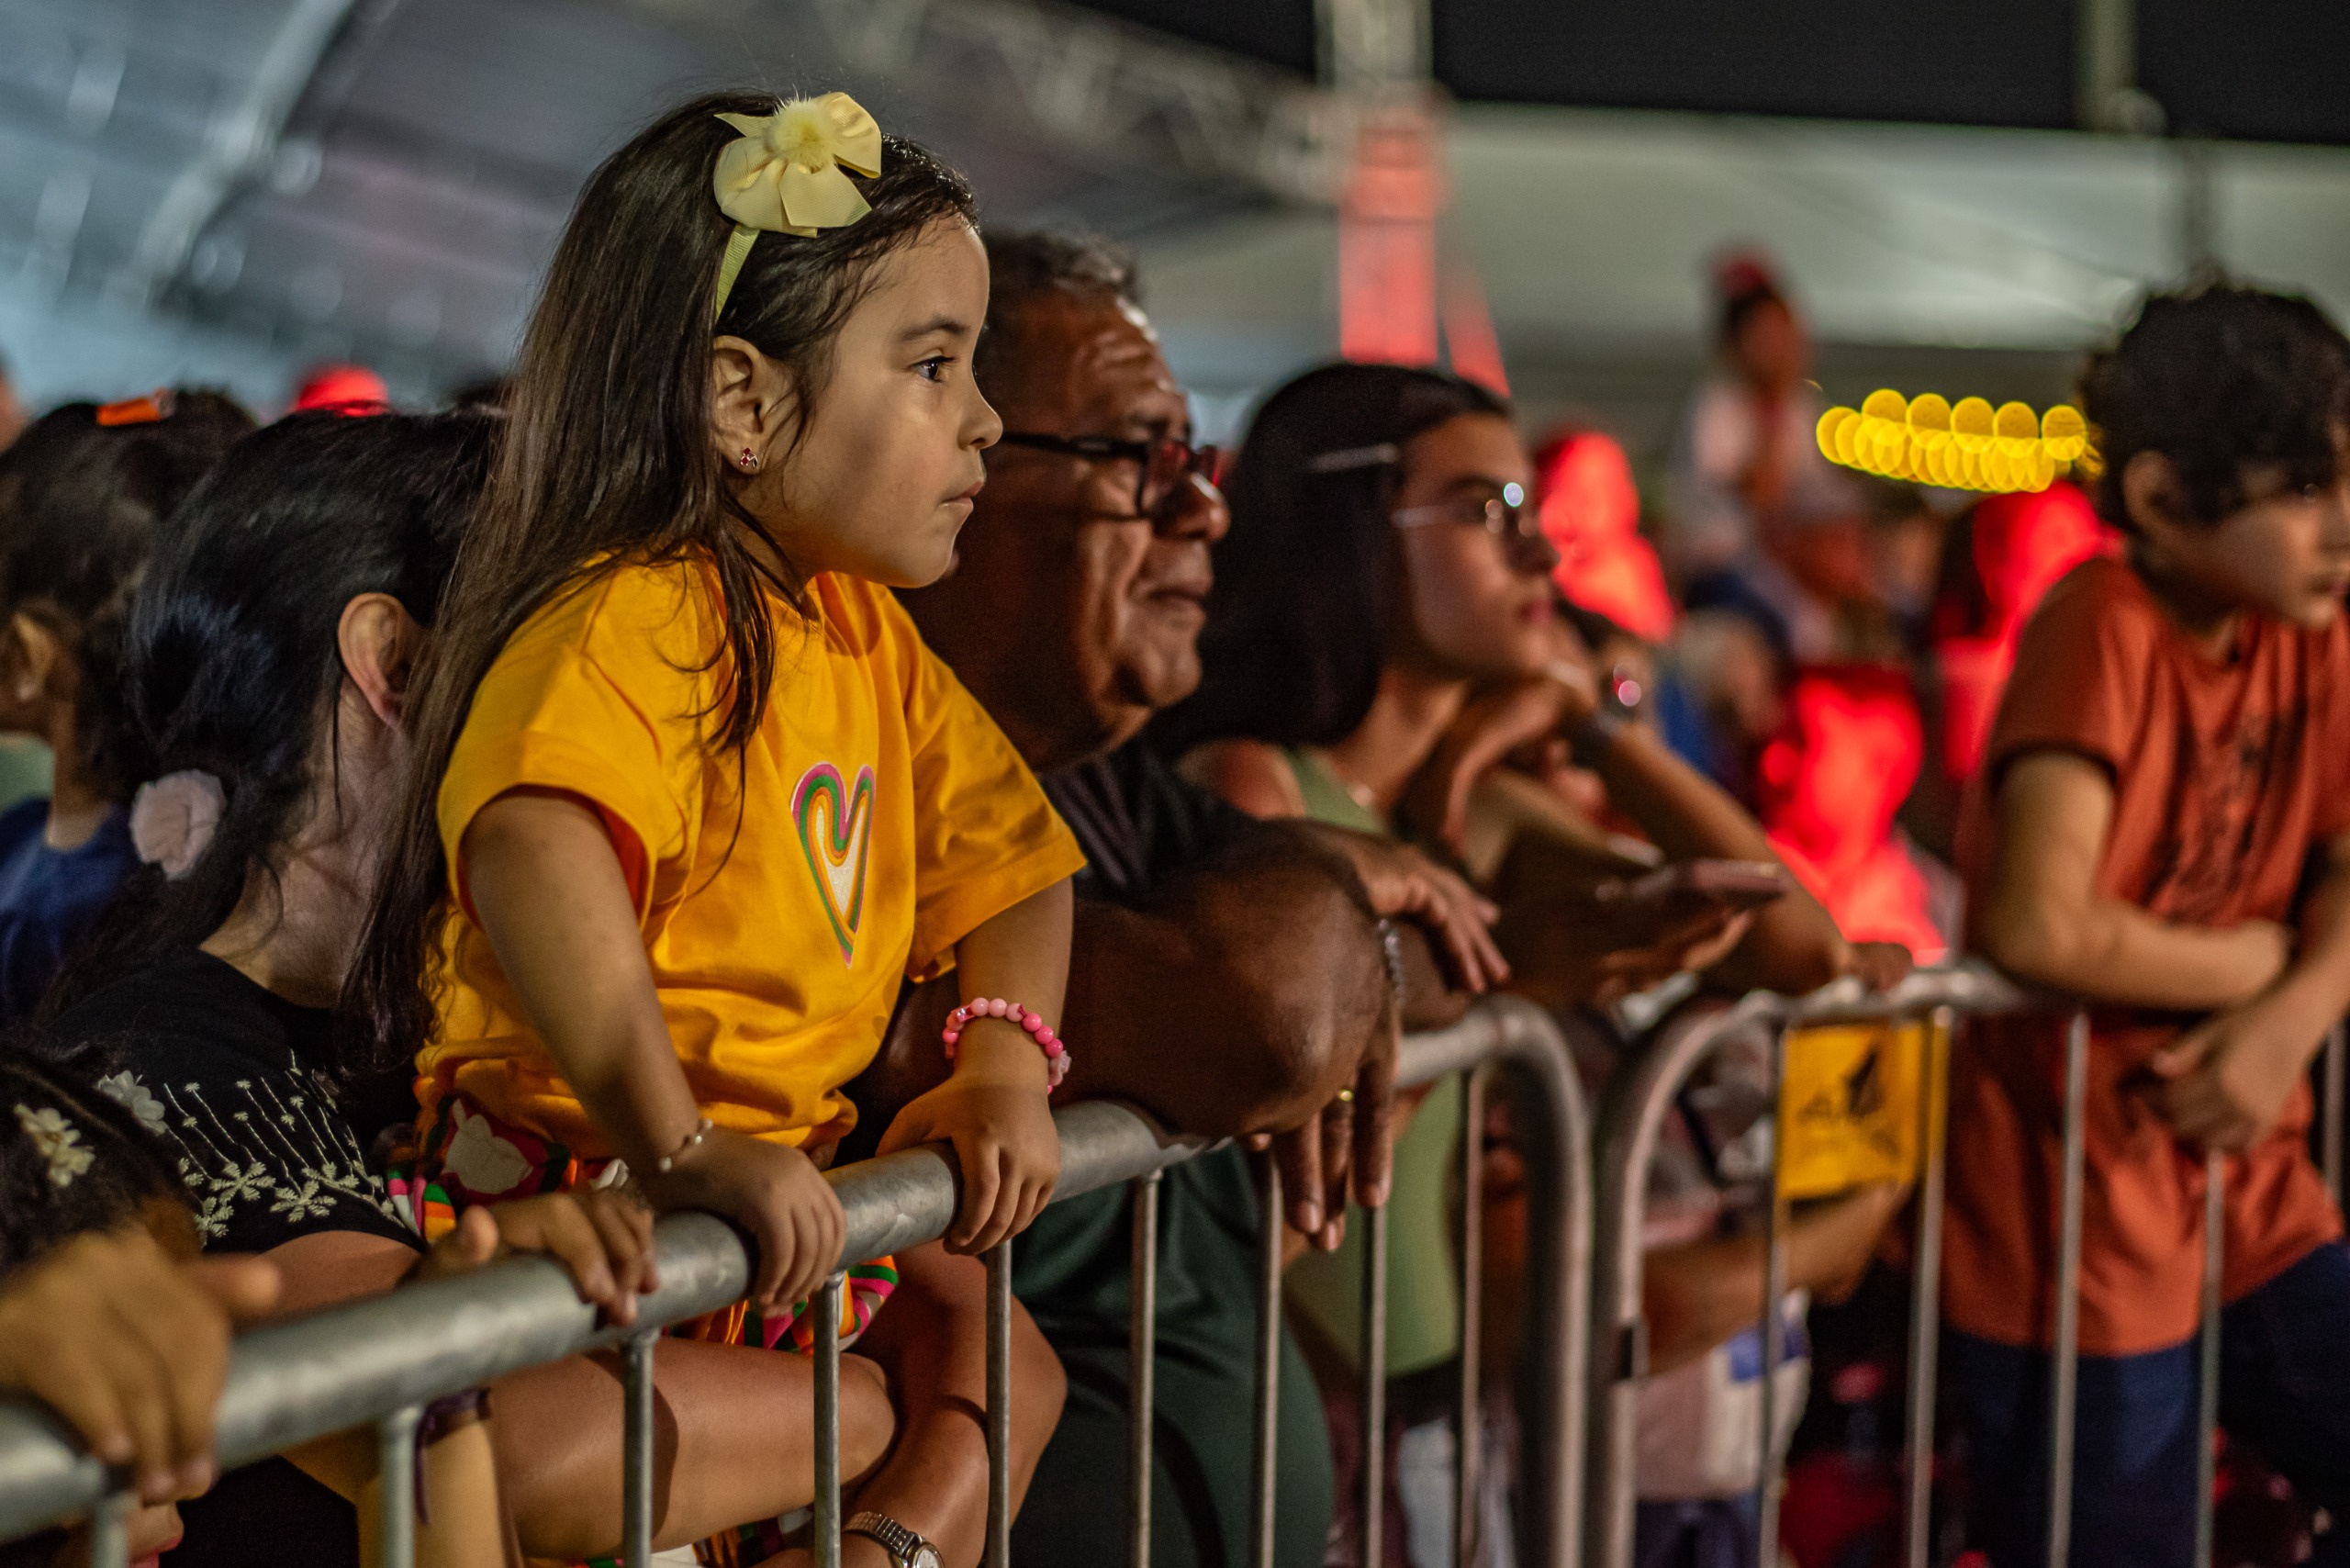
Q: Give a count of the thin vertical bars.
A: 14